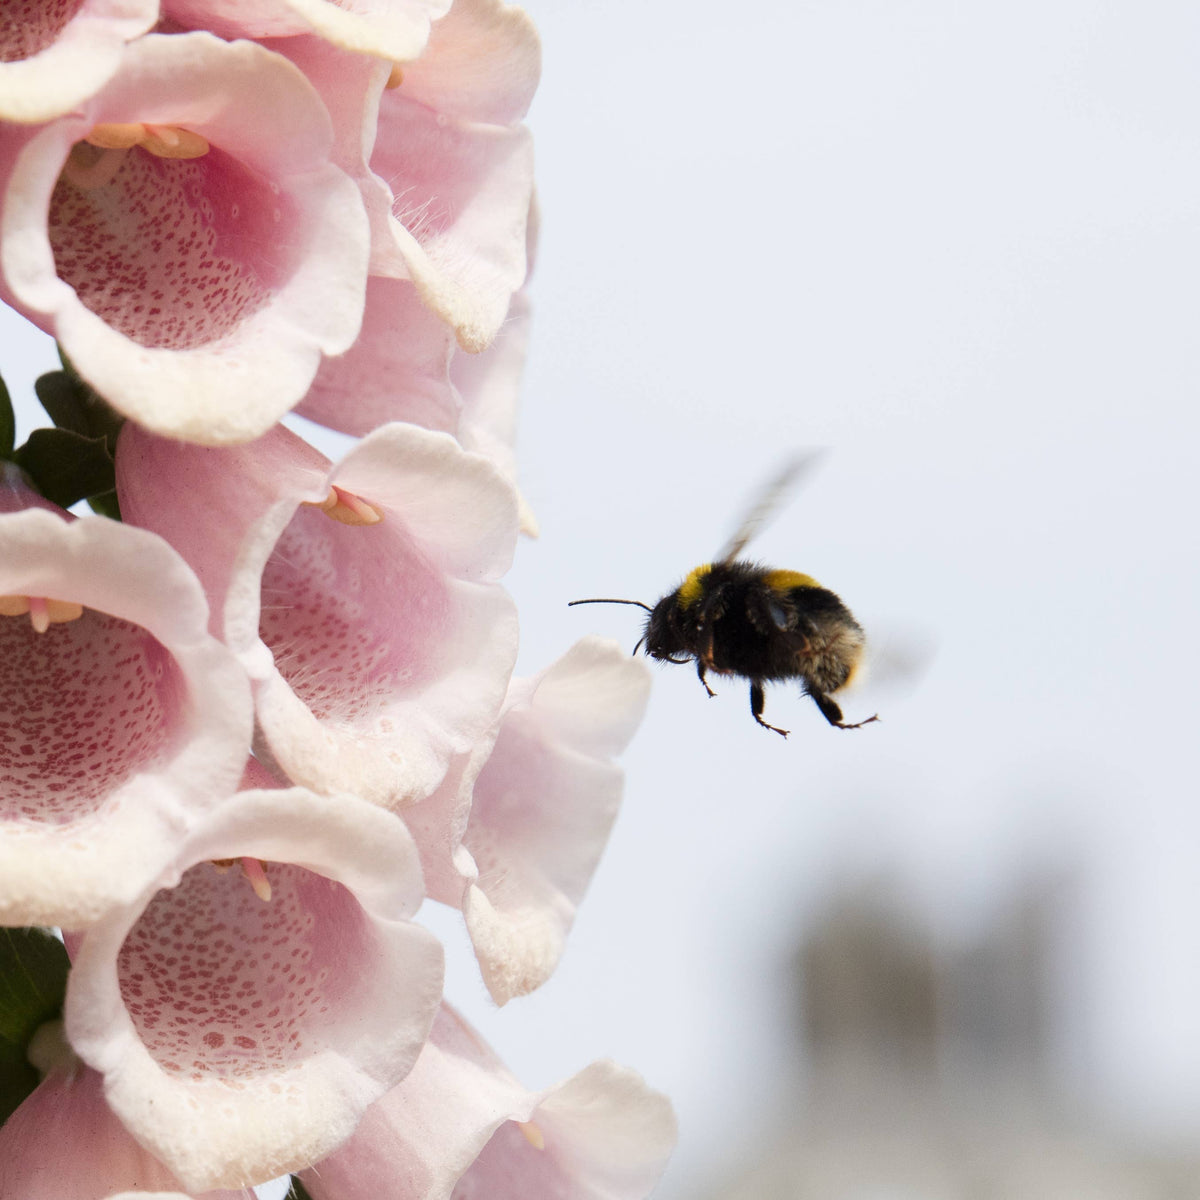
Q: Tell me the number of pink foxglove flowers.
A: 11